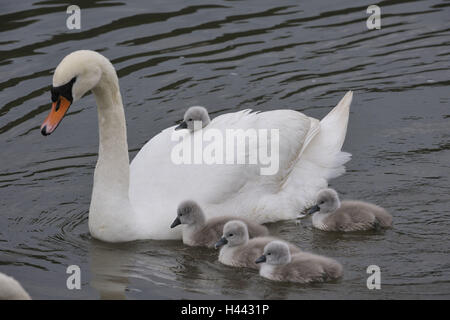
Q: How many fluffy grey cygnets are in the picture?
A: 5